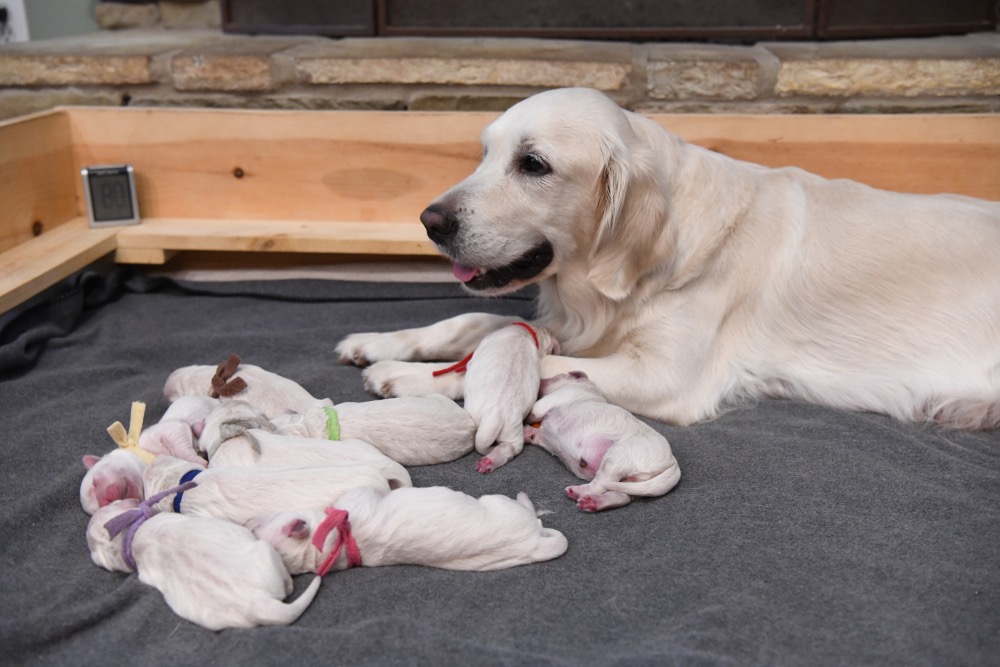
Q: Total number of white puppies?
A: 9